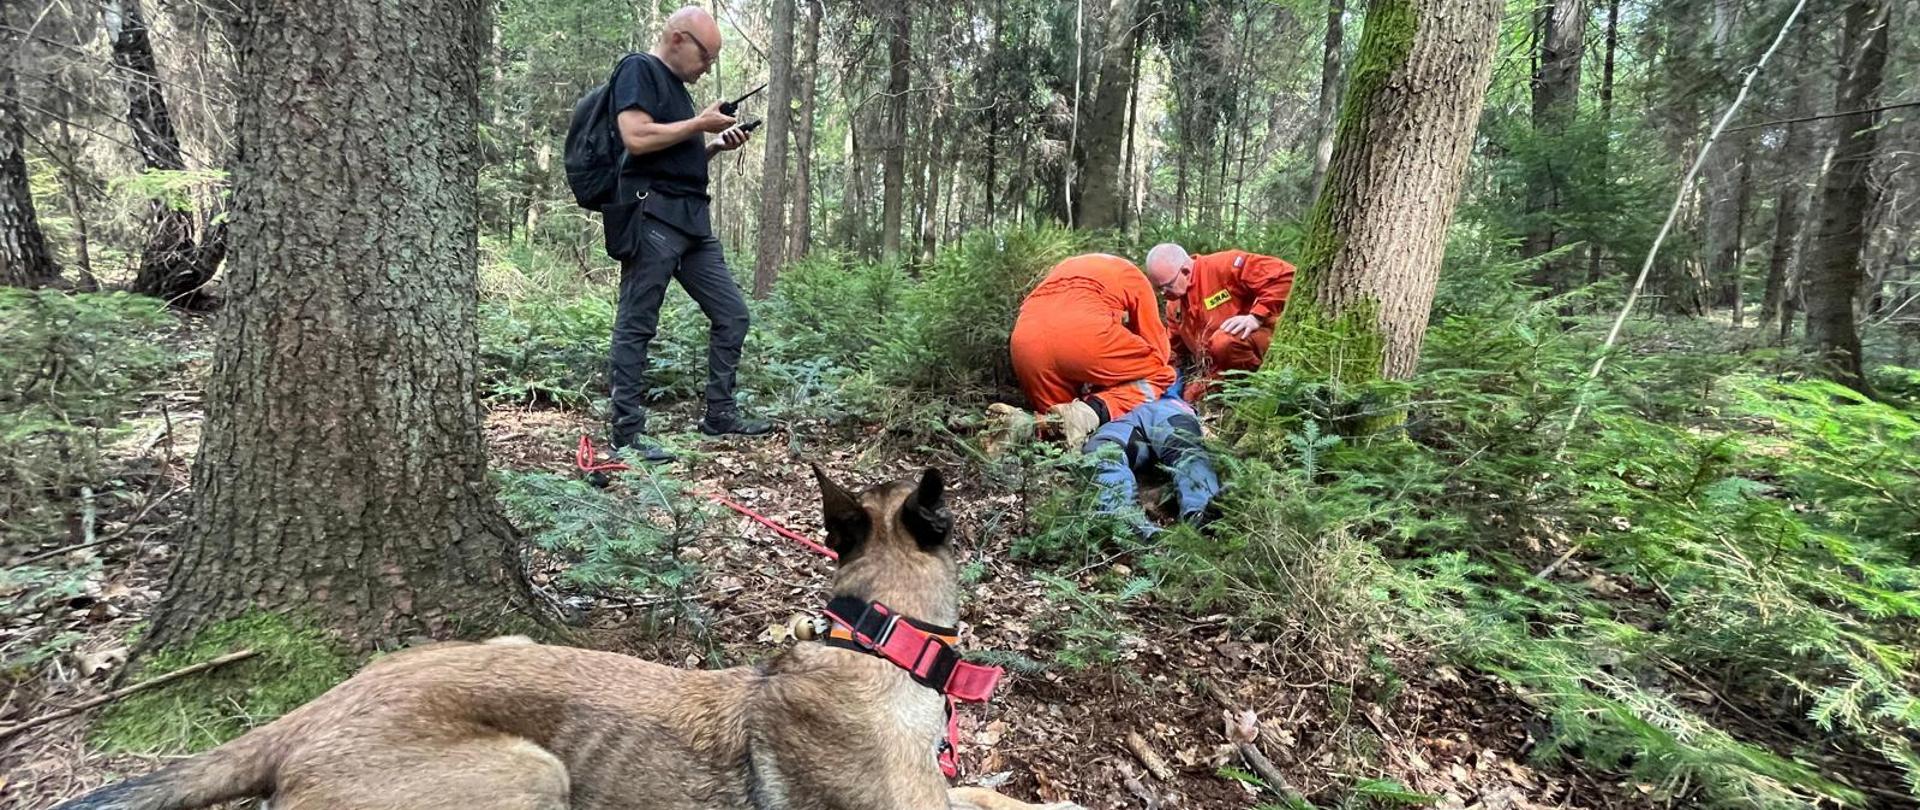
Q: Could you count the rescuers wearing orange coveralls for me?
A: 2